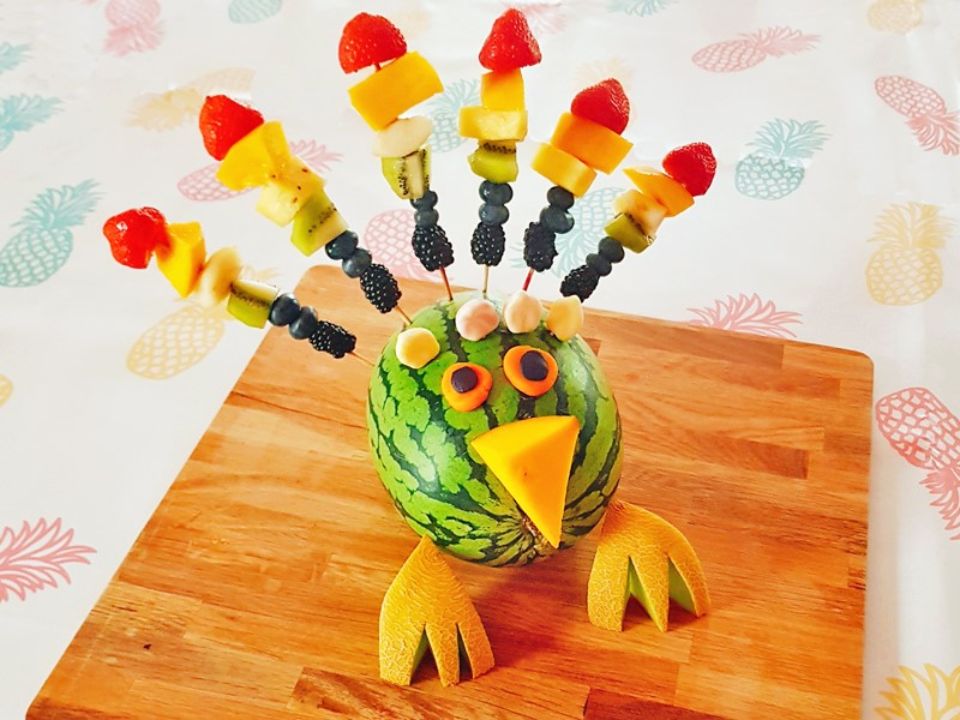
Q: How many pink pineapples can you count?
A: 9